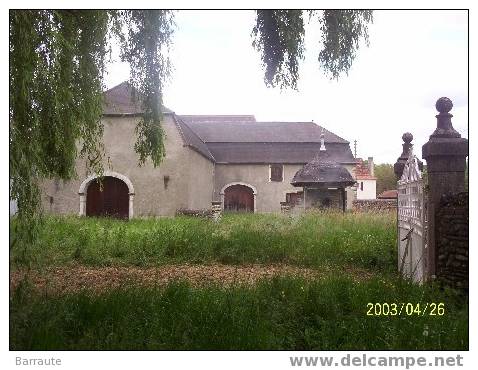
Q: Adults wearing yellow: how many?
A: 0